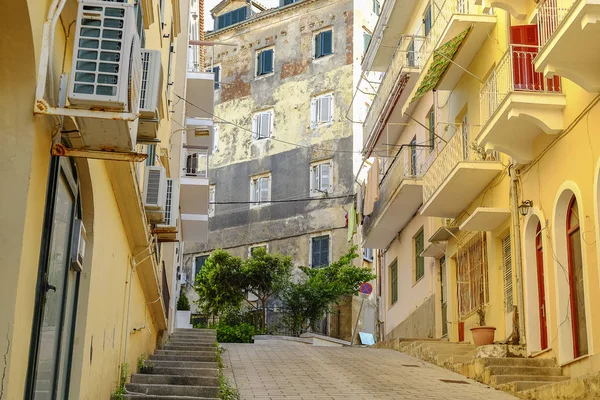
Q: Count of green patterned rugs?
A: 1